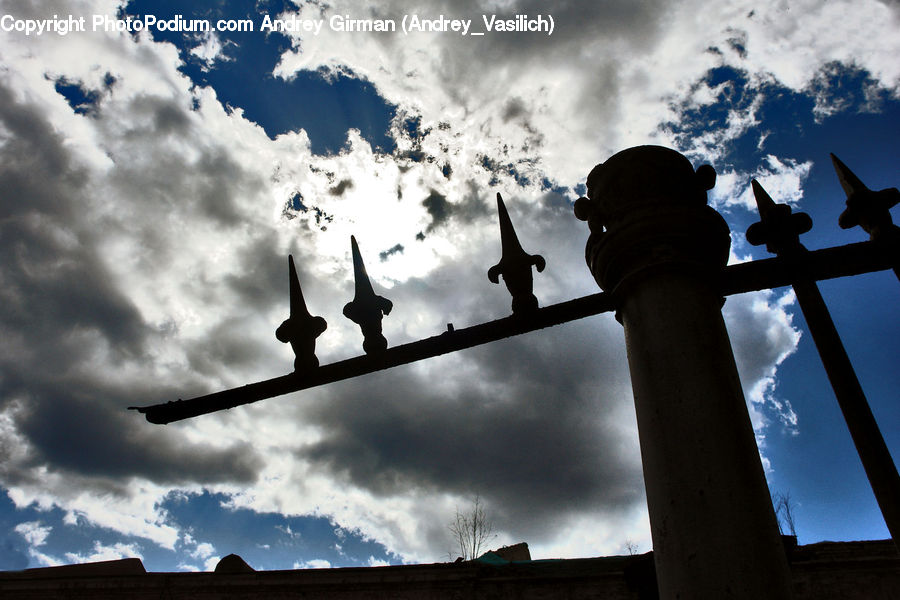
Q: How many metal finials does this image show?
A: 5